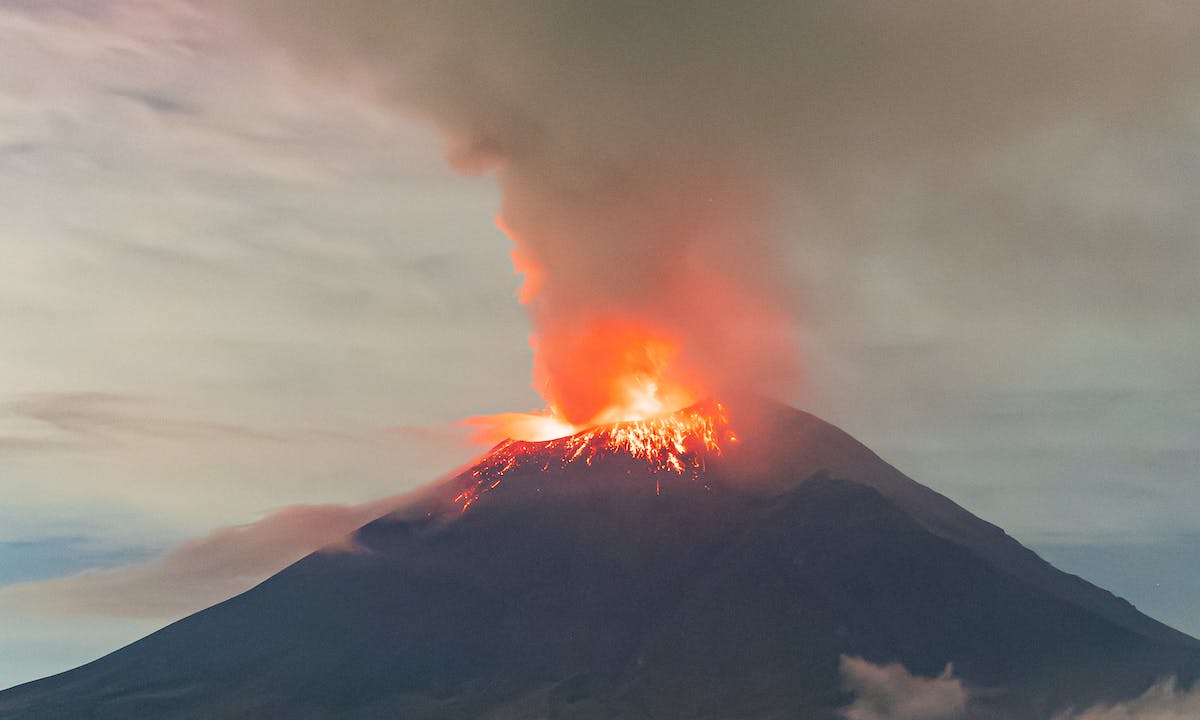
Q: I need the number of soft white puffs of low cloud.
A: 2